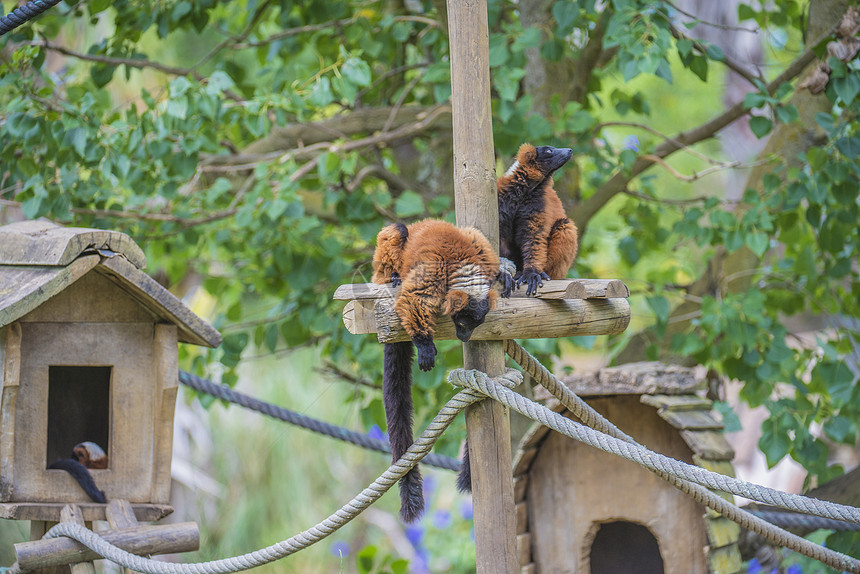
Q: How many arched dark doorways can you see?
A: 1